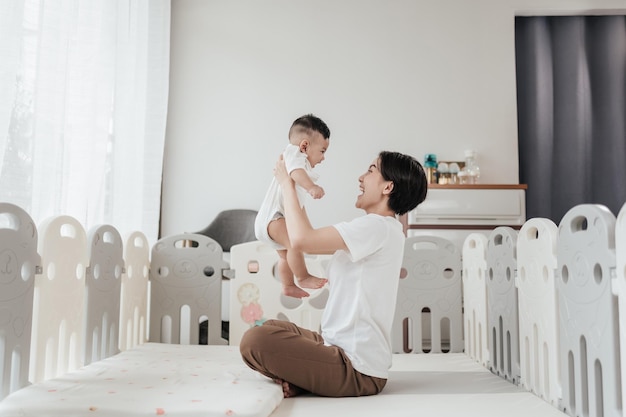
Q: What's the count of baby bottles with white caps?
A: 2